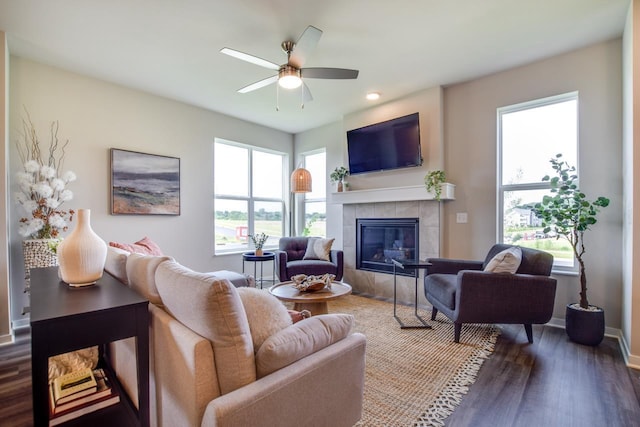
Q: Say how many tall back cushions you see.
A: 3